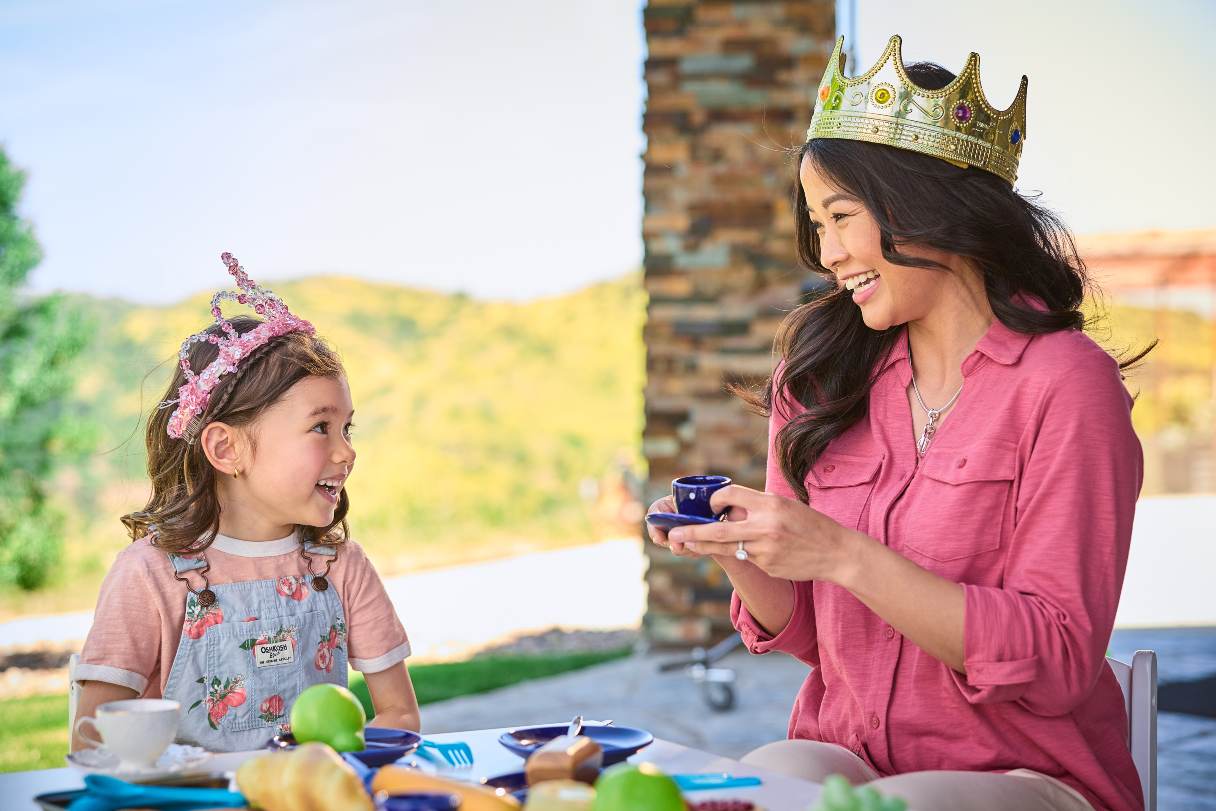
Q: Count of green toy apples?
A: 2